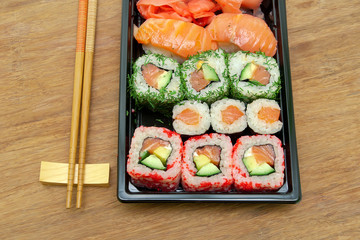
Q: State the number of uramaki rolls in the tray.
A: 6